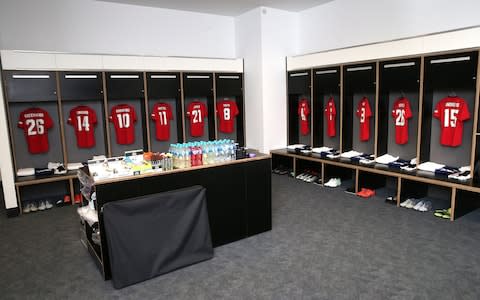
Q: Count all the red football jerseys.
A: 11